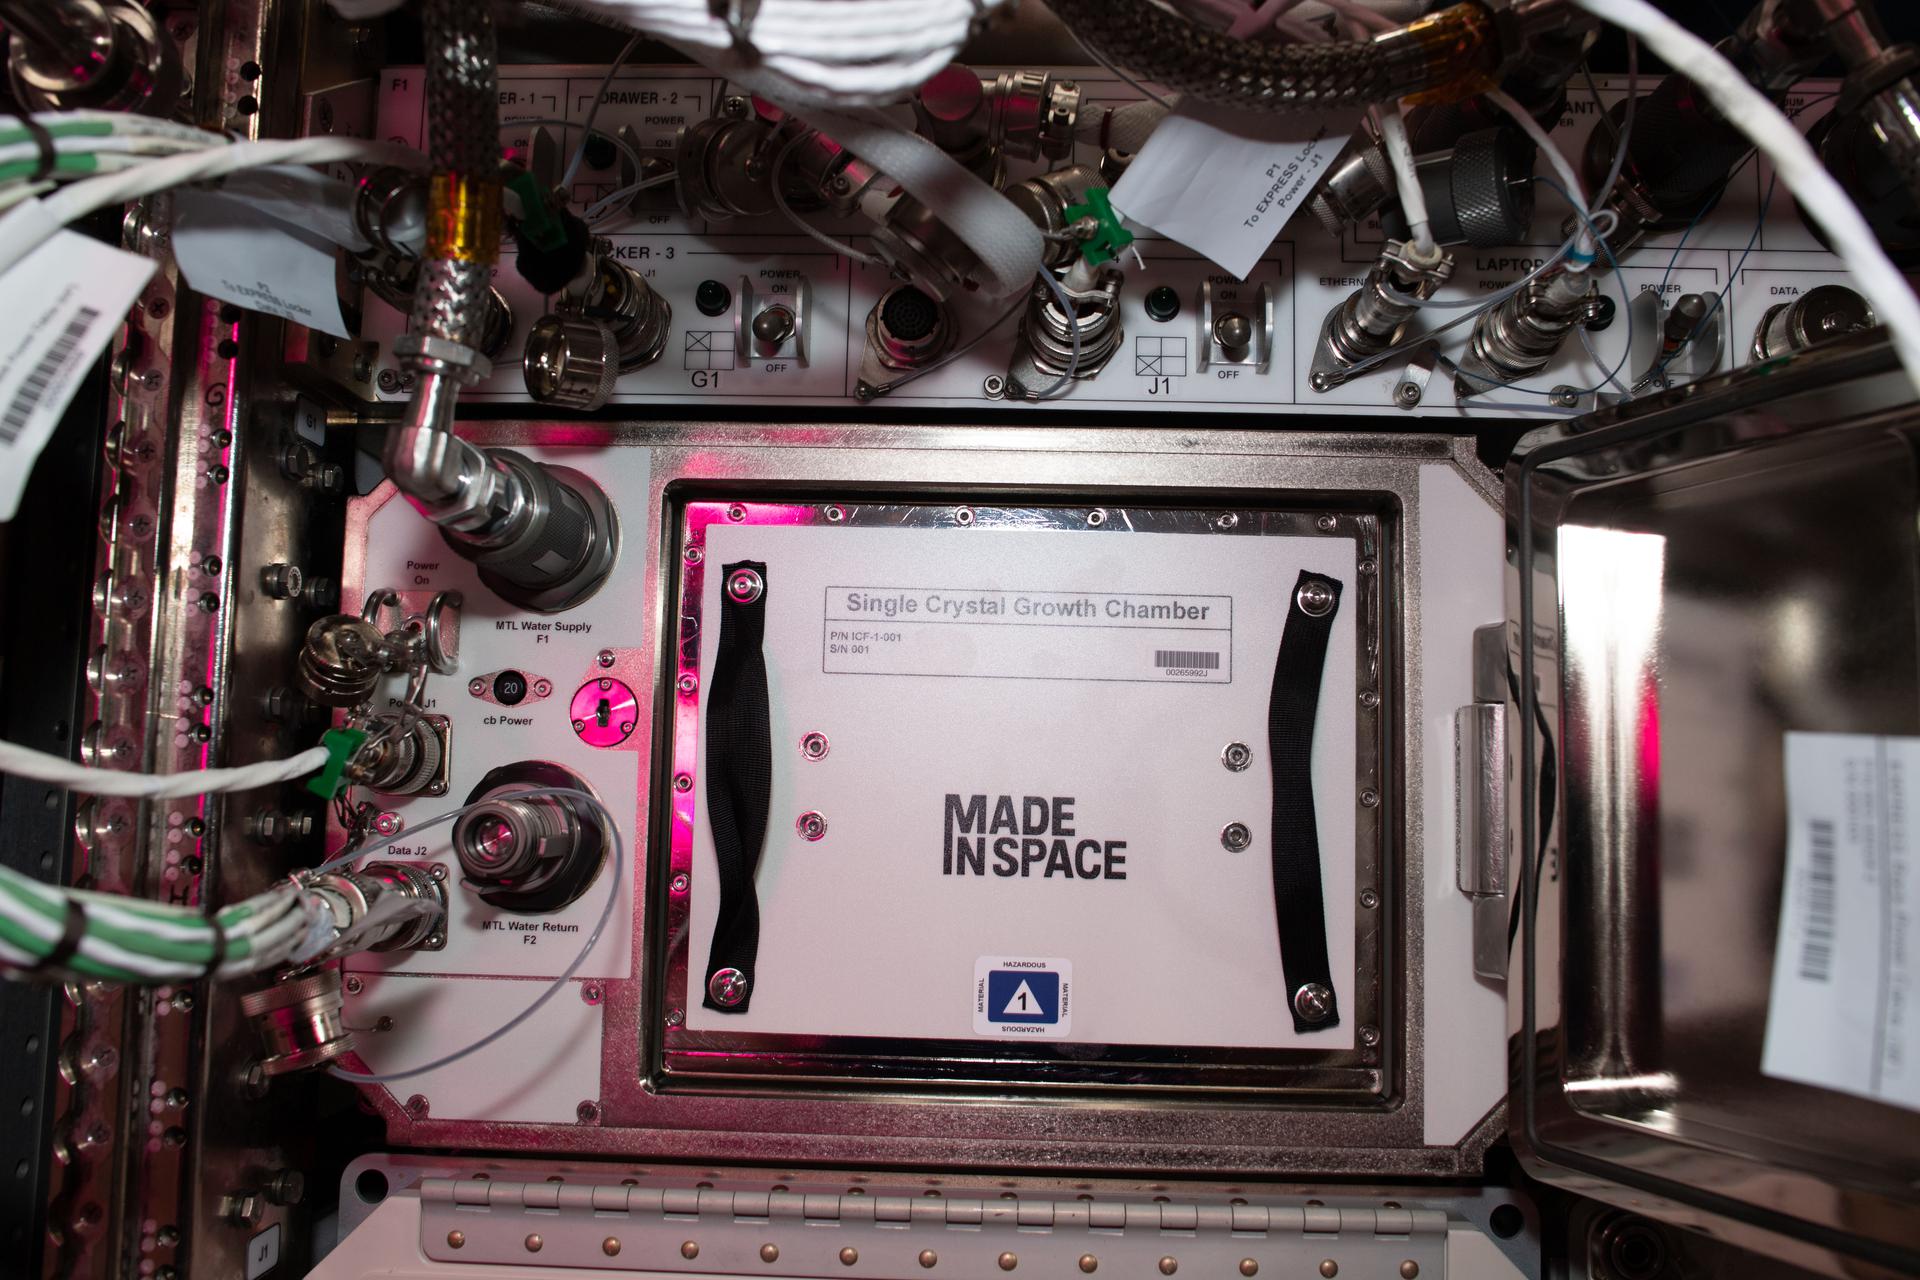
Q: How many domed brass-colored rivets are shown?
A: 13